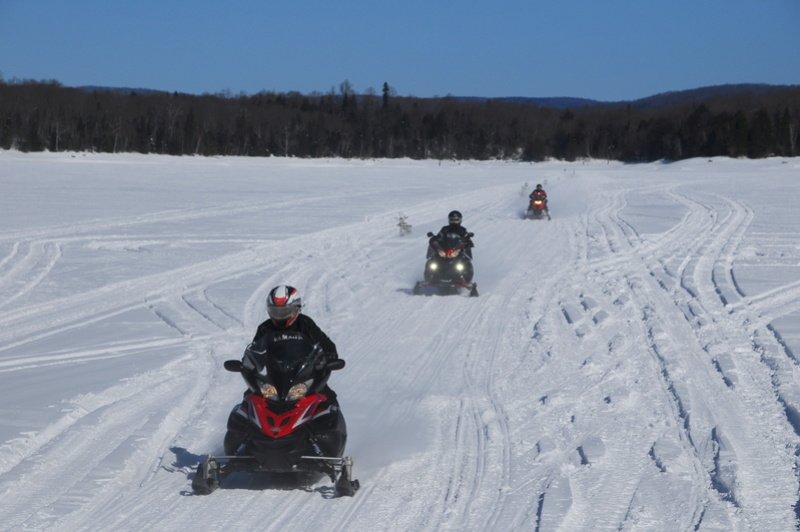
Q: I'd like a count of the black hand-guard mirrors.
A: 4